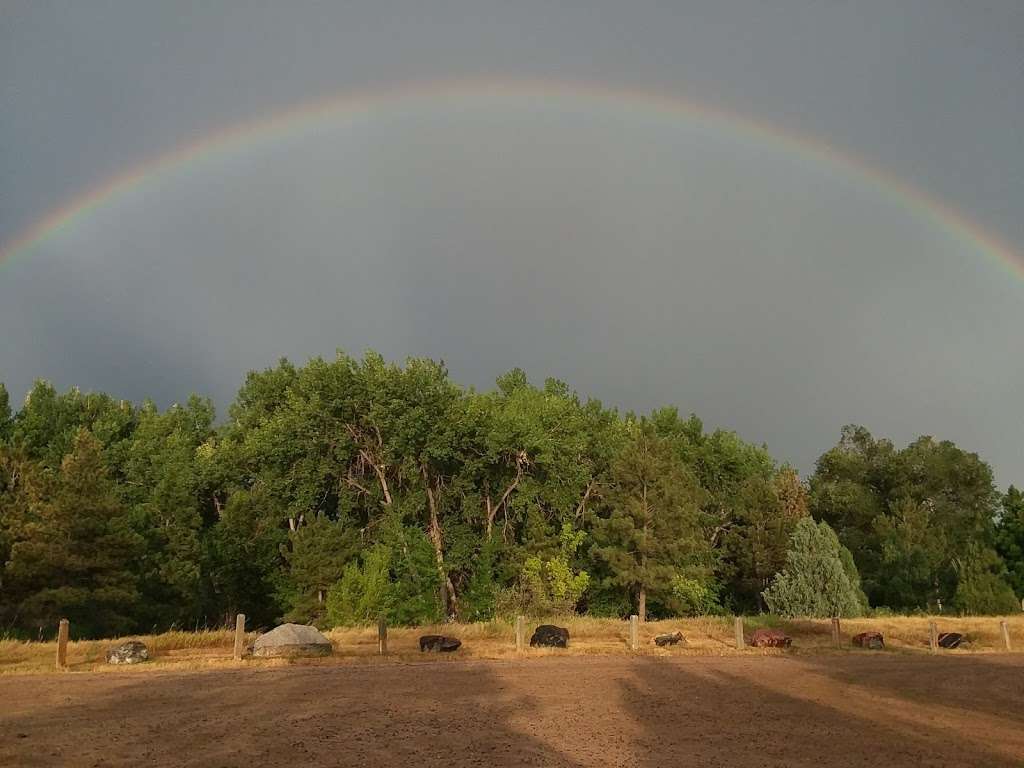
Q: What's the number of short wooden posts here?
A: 9